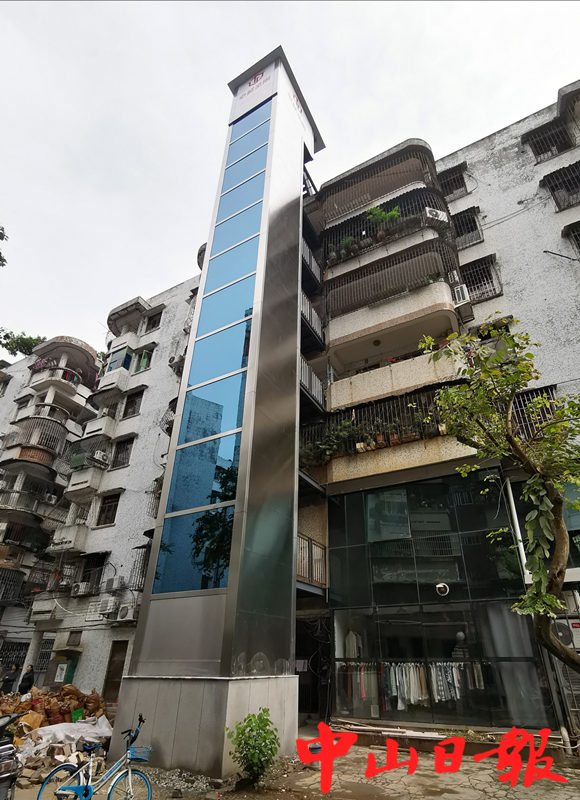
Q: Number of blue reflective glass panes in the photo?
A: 11